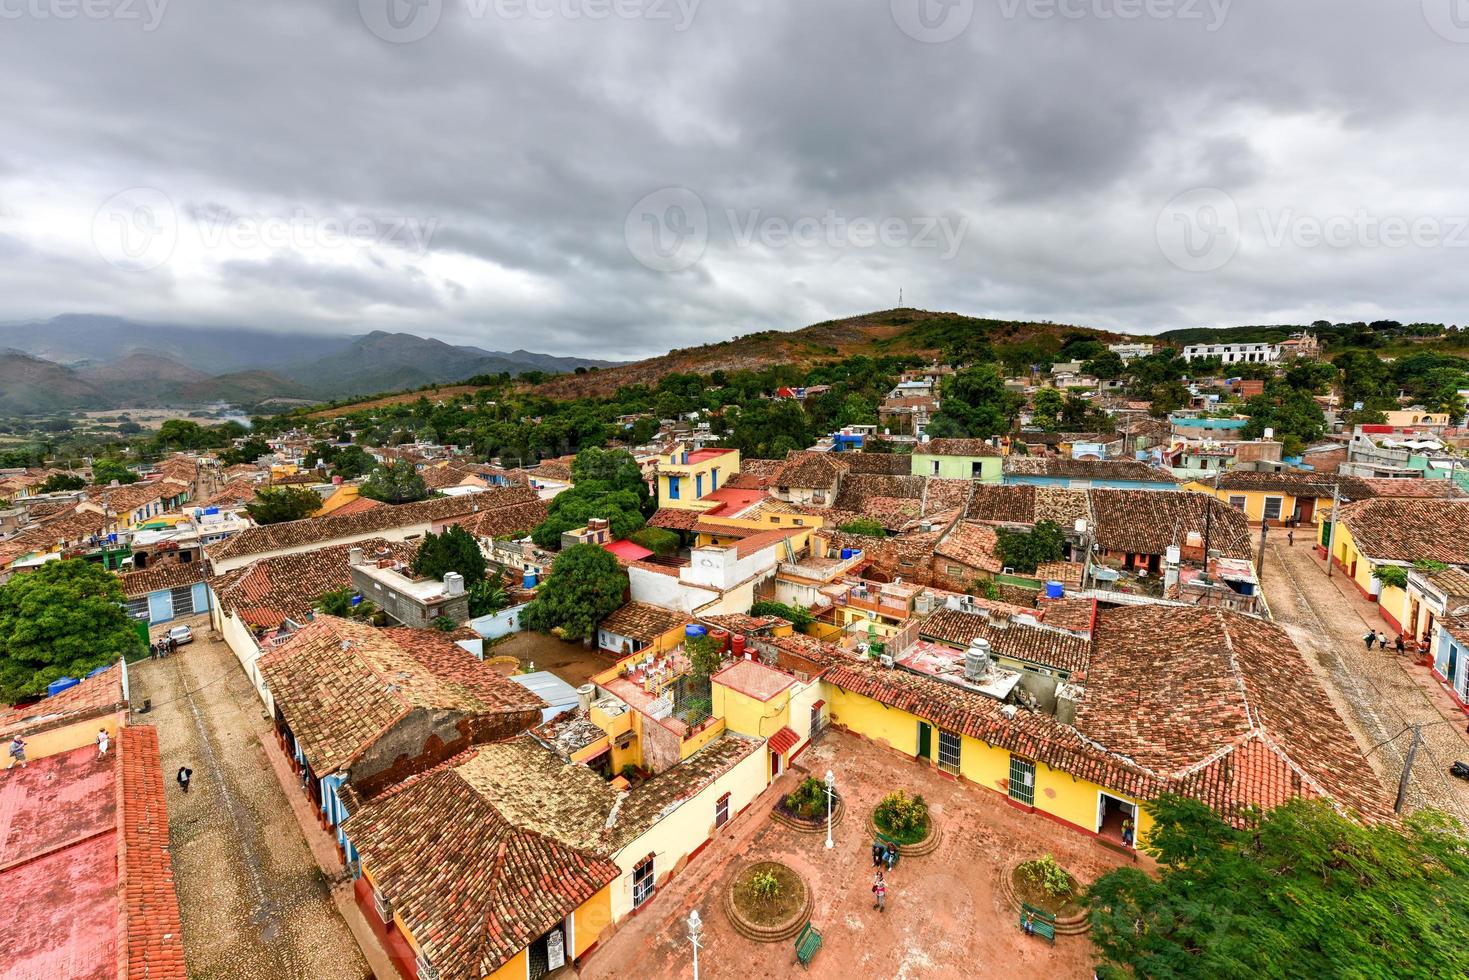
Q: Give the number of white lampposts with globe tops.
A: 2